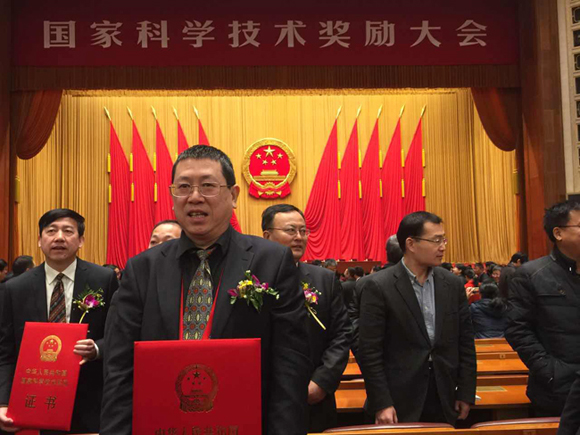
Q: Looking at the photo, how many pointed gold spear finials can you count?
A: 10